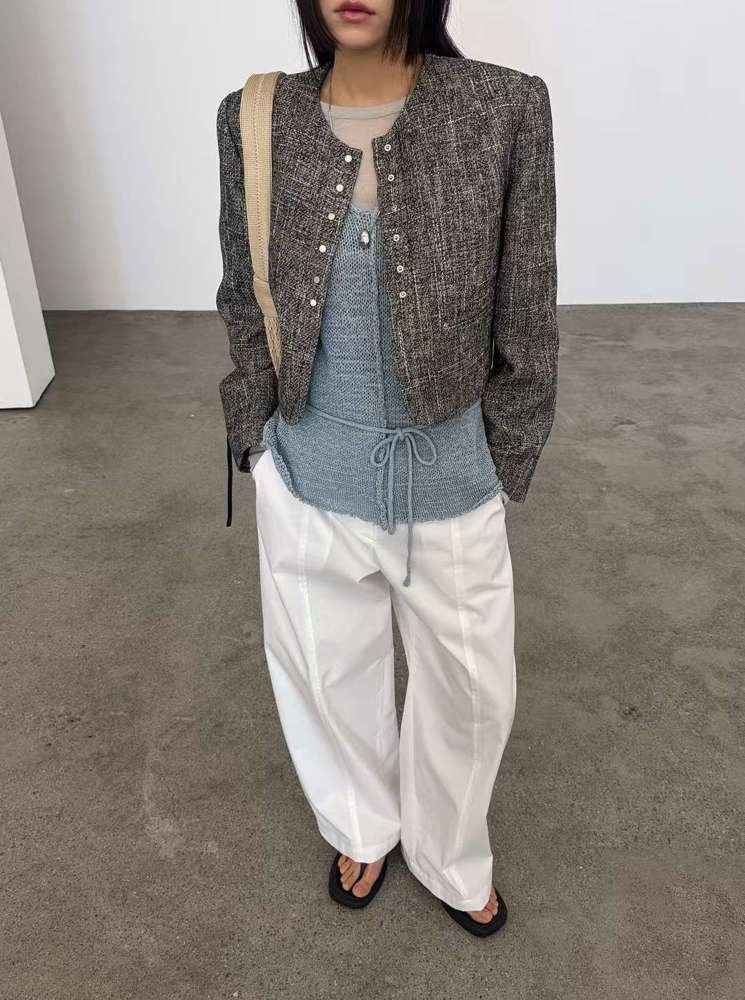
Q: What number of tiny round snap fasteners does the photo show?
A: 12